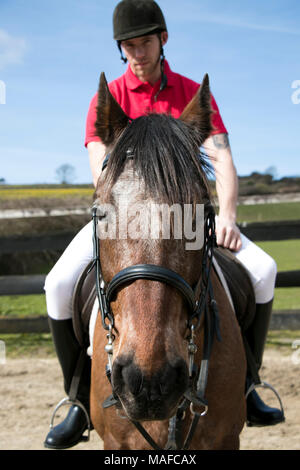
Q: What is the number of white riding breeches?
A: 1